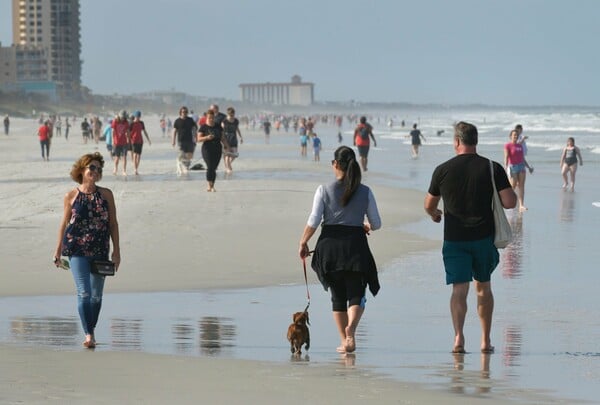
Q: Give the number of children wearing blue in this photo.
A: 2